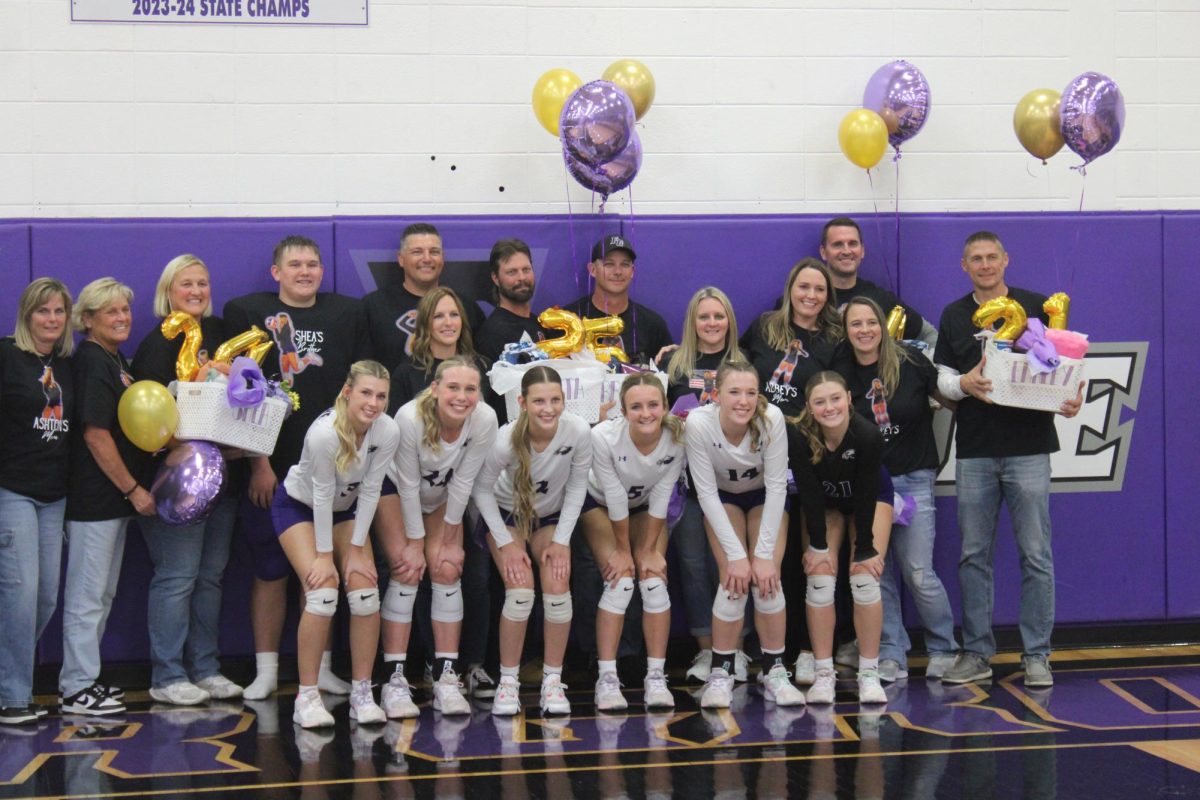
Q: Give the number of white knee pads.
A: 12